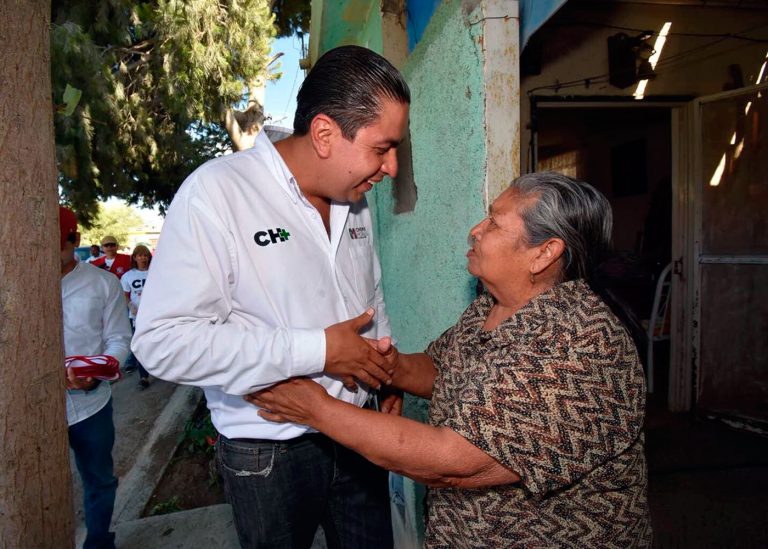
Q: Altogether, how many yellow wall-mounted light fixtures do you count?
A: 0